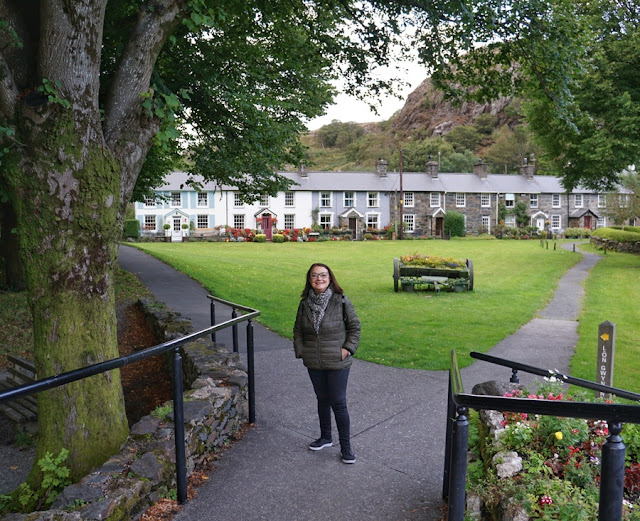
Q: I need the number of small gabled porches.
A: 6